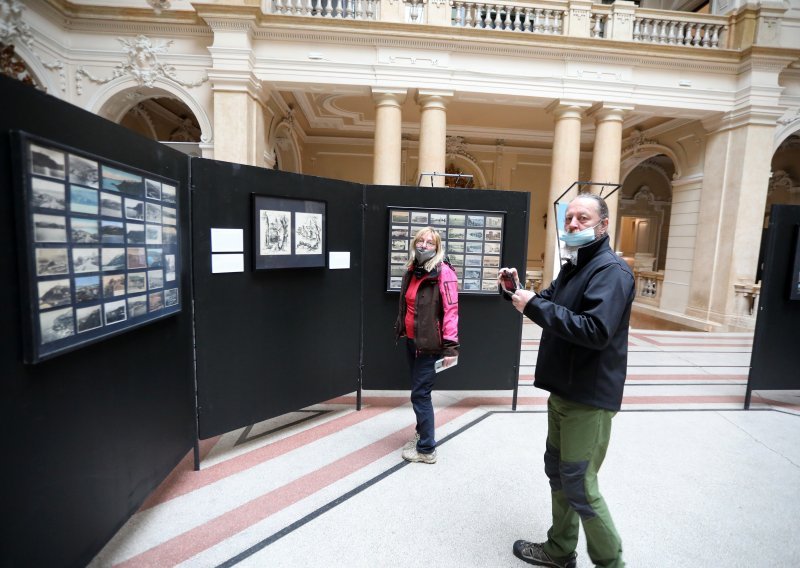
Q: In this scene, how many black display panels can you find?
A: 4